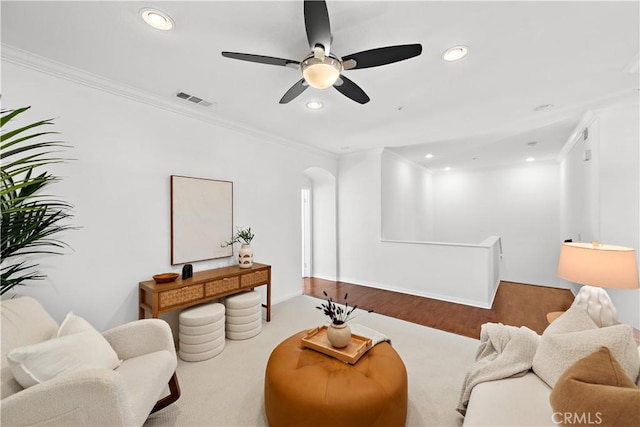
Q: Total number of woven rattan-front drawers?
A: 3